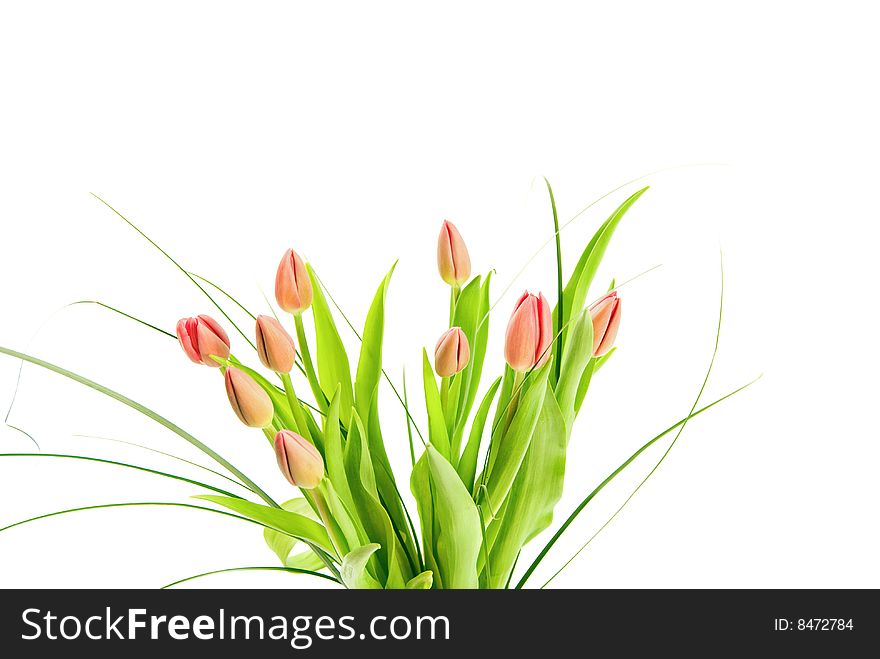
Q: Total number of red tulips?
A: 9